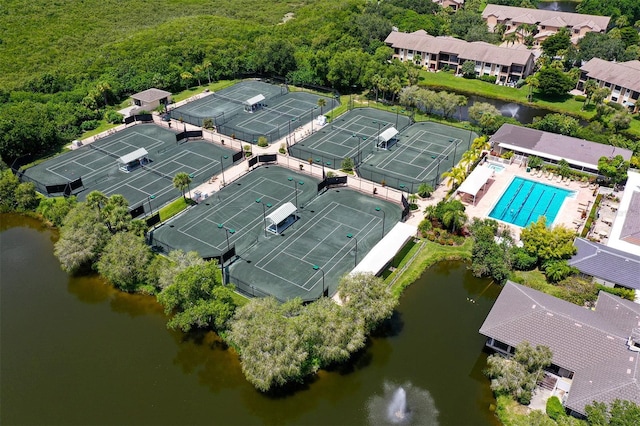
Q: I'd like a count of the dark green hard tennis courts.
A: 8